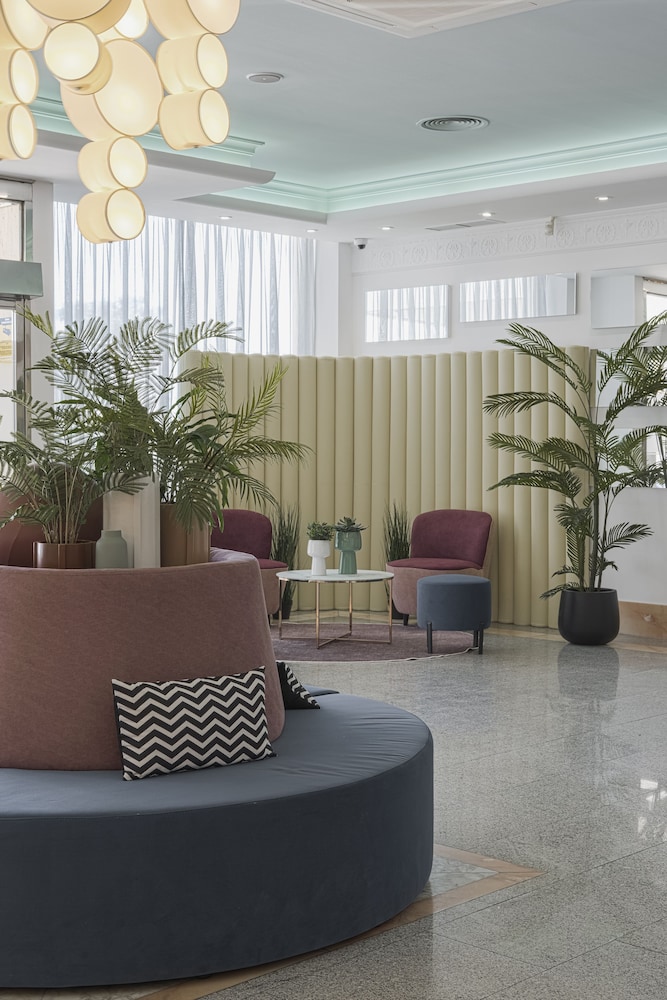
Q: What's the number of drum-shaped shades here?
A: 12